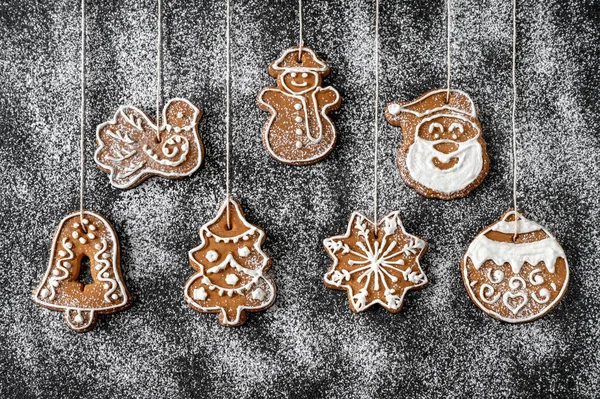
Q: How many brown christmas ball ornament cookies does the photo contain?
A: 1